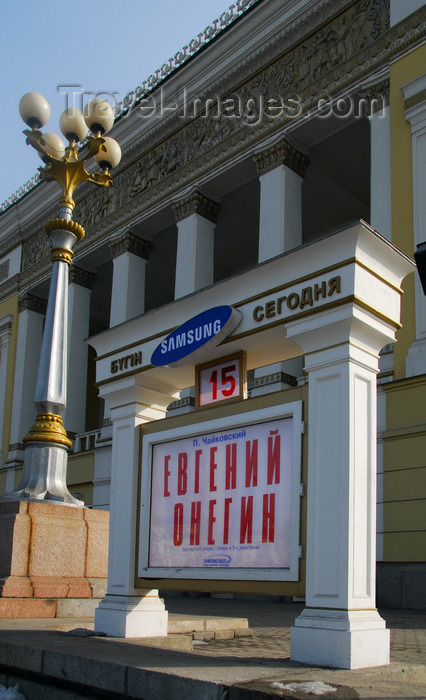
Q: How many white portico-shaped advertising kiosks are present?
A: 1